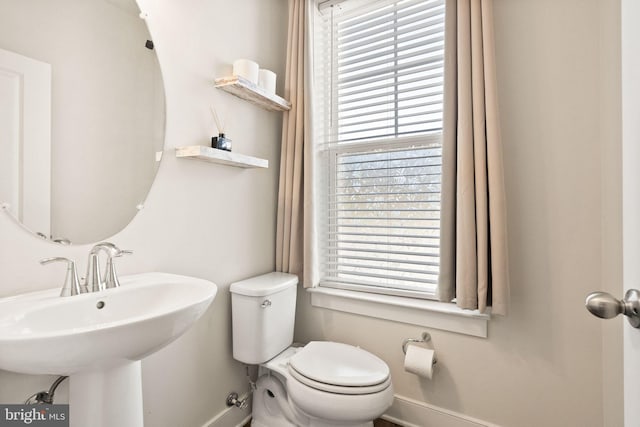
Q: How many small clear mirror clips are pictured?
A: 3